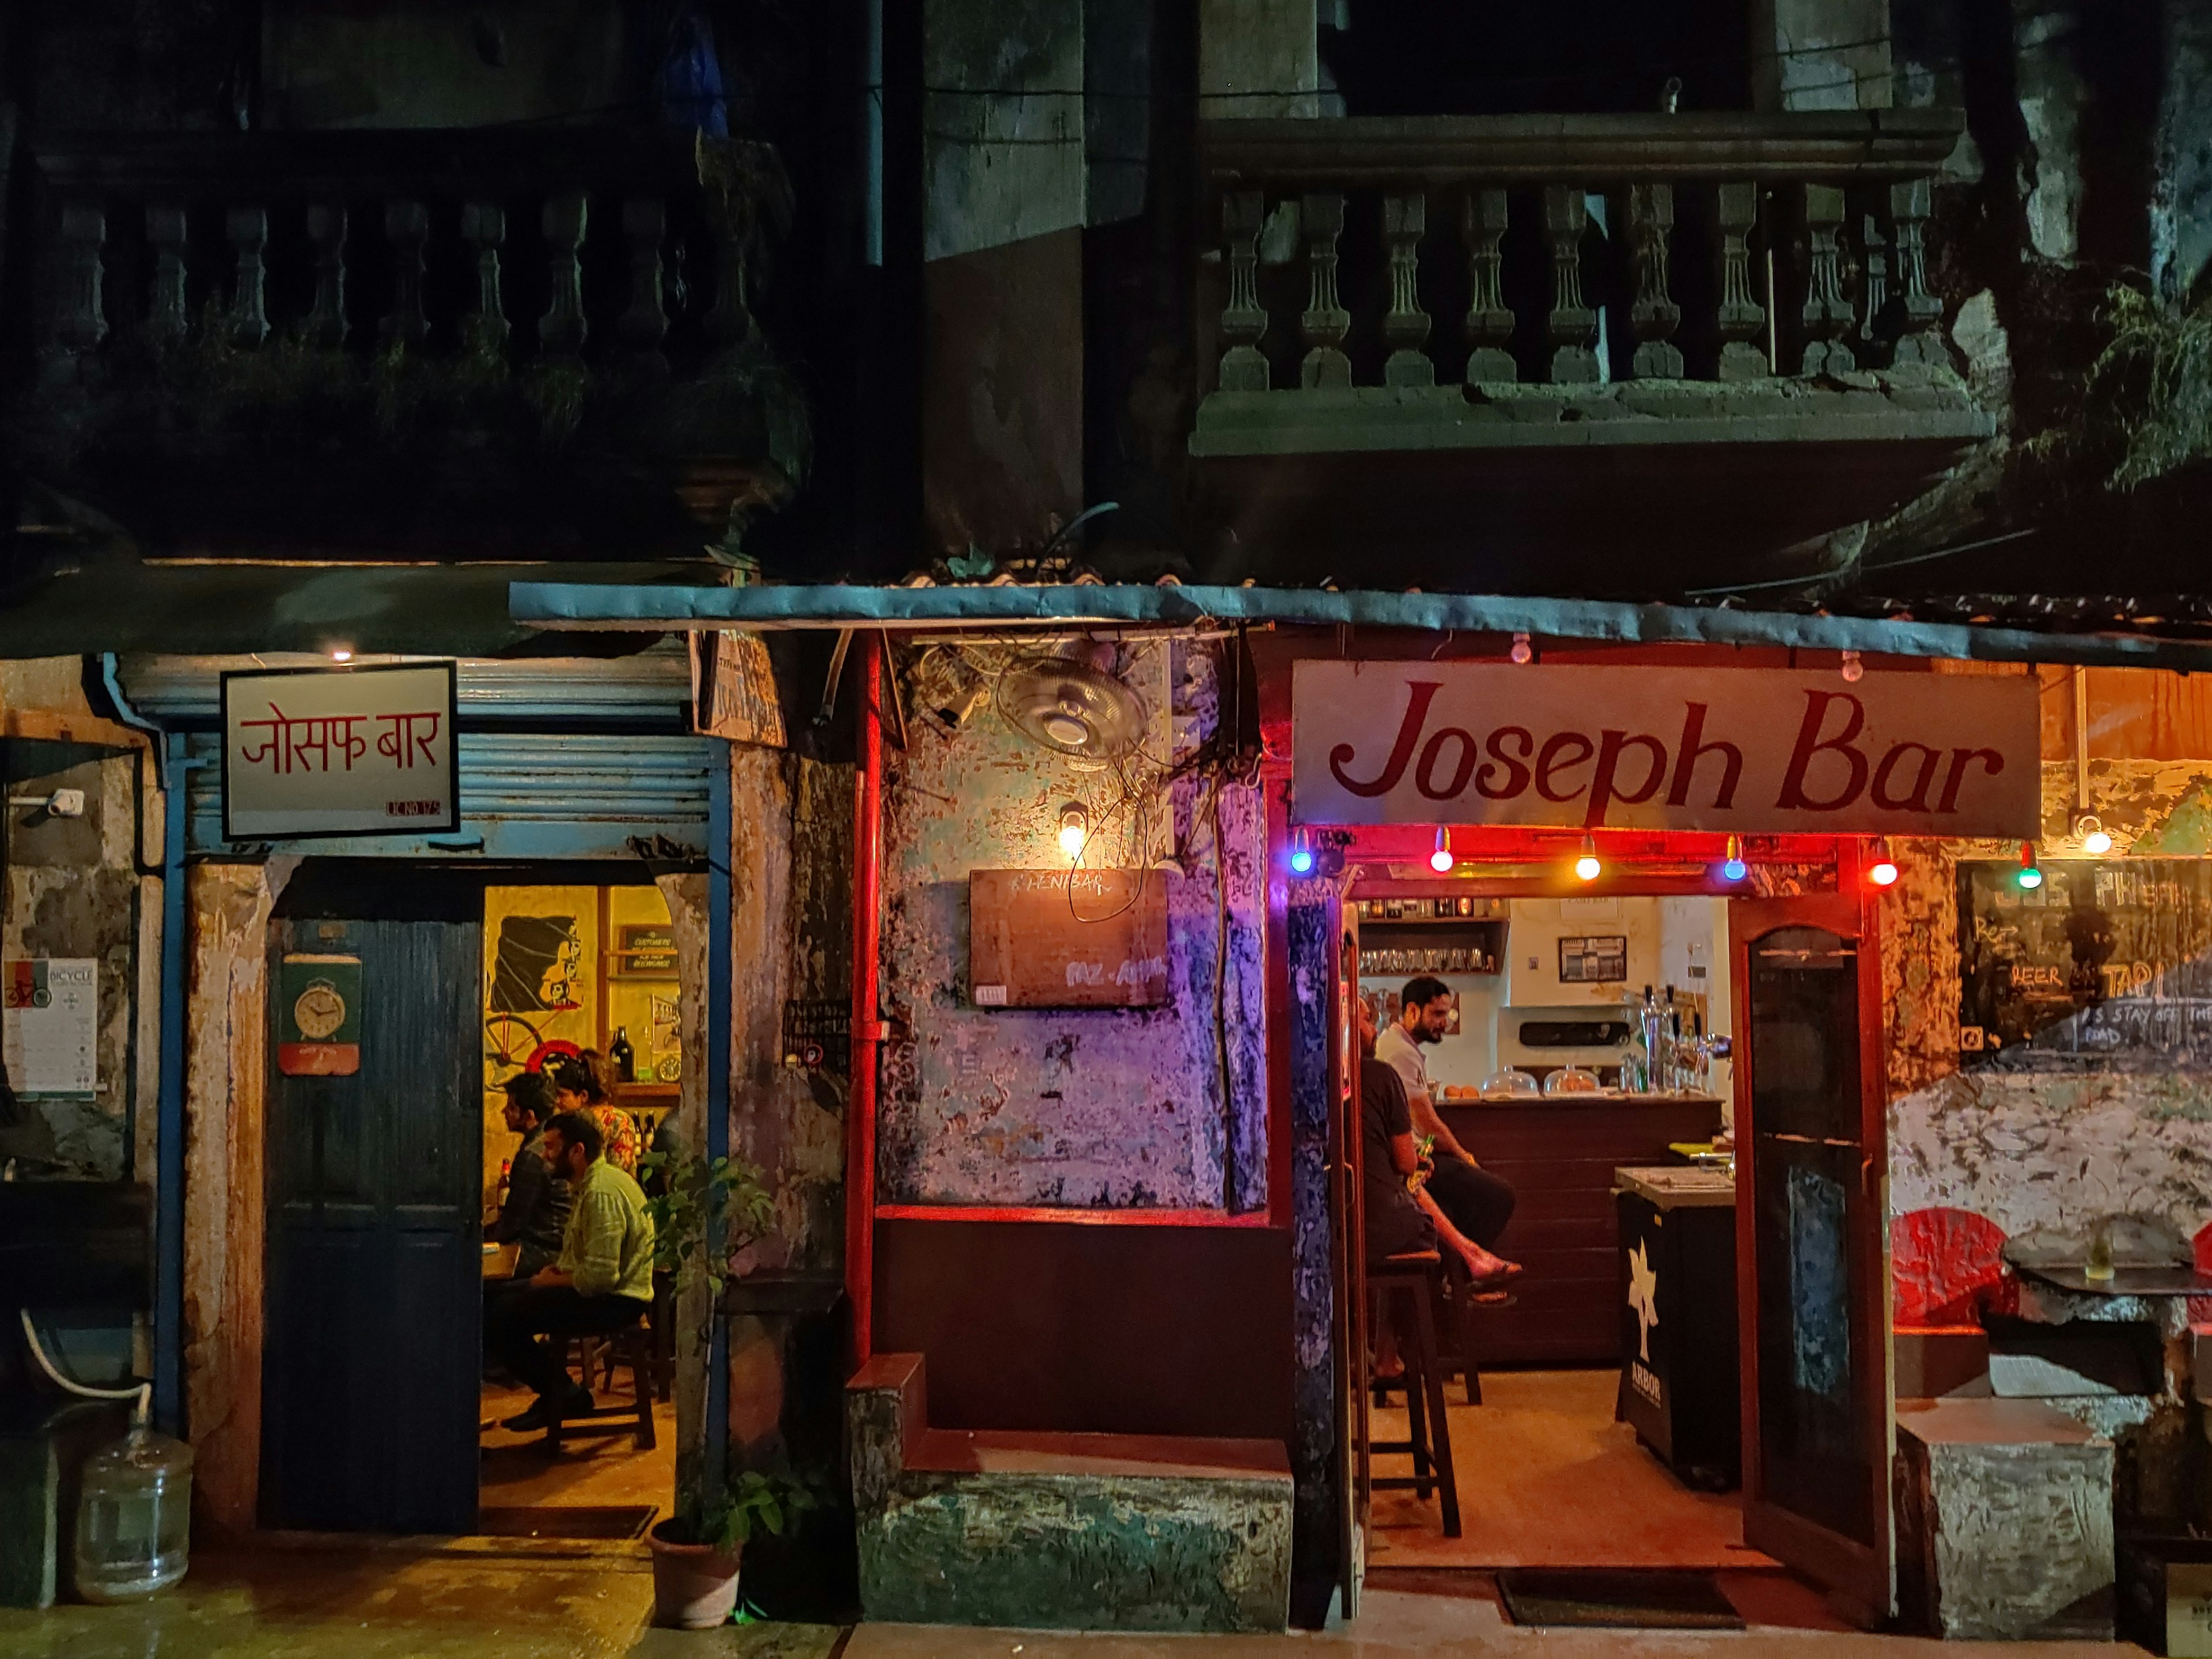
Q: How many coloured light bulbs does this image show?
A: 6